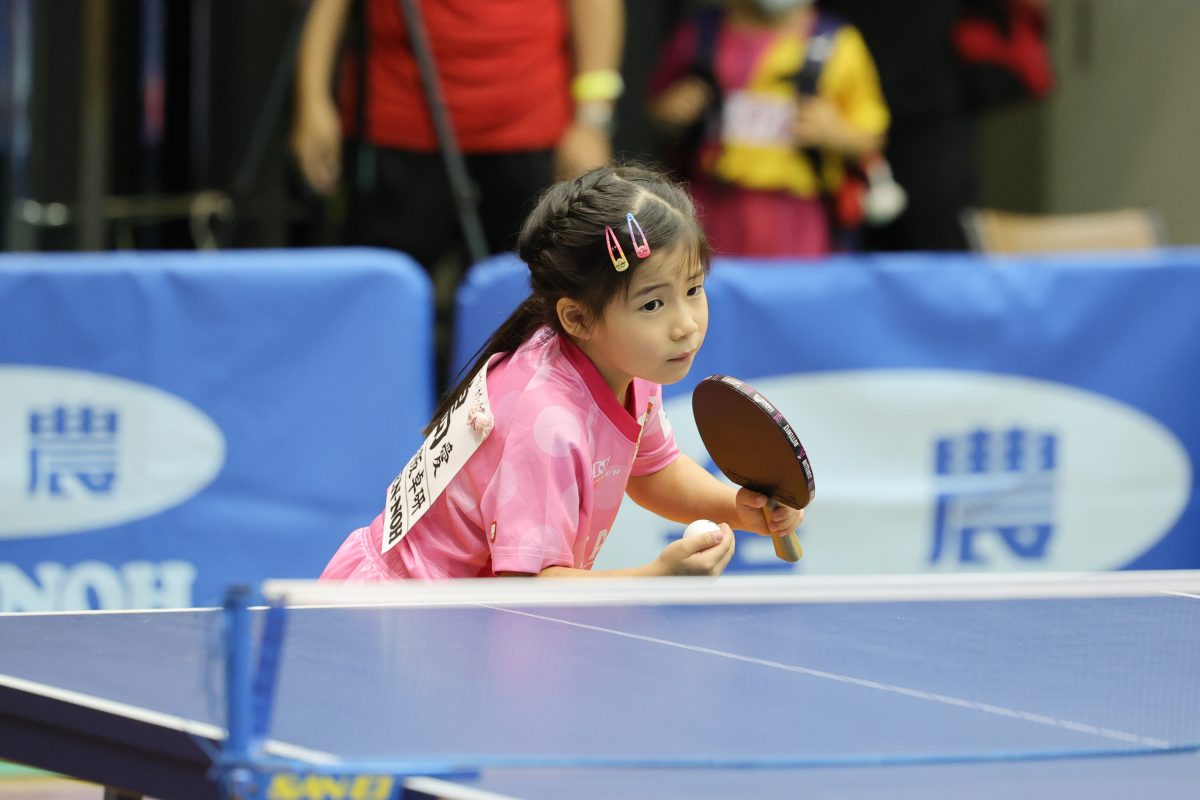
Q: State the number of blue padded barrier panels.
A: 2